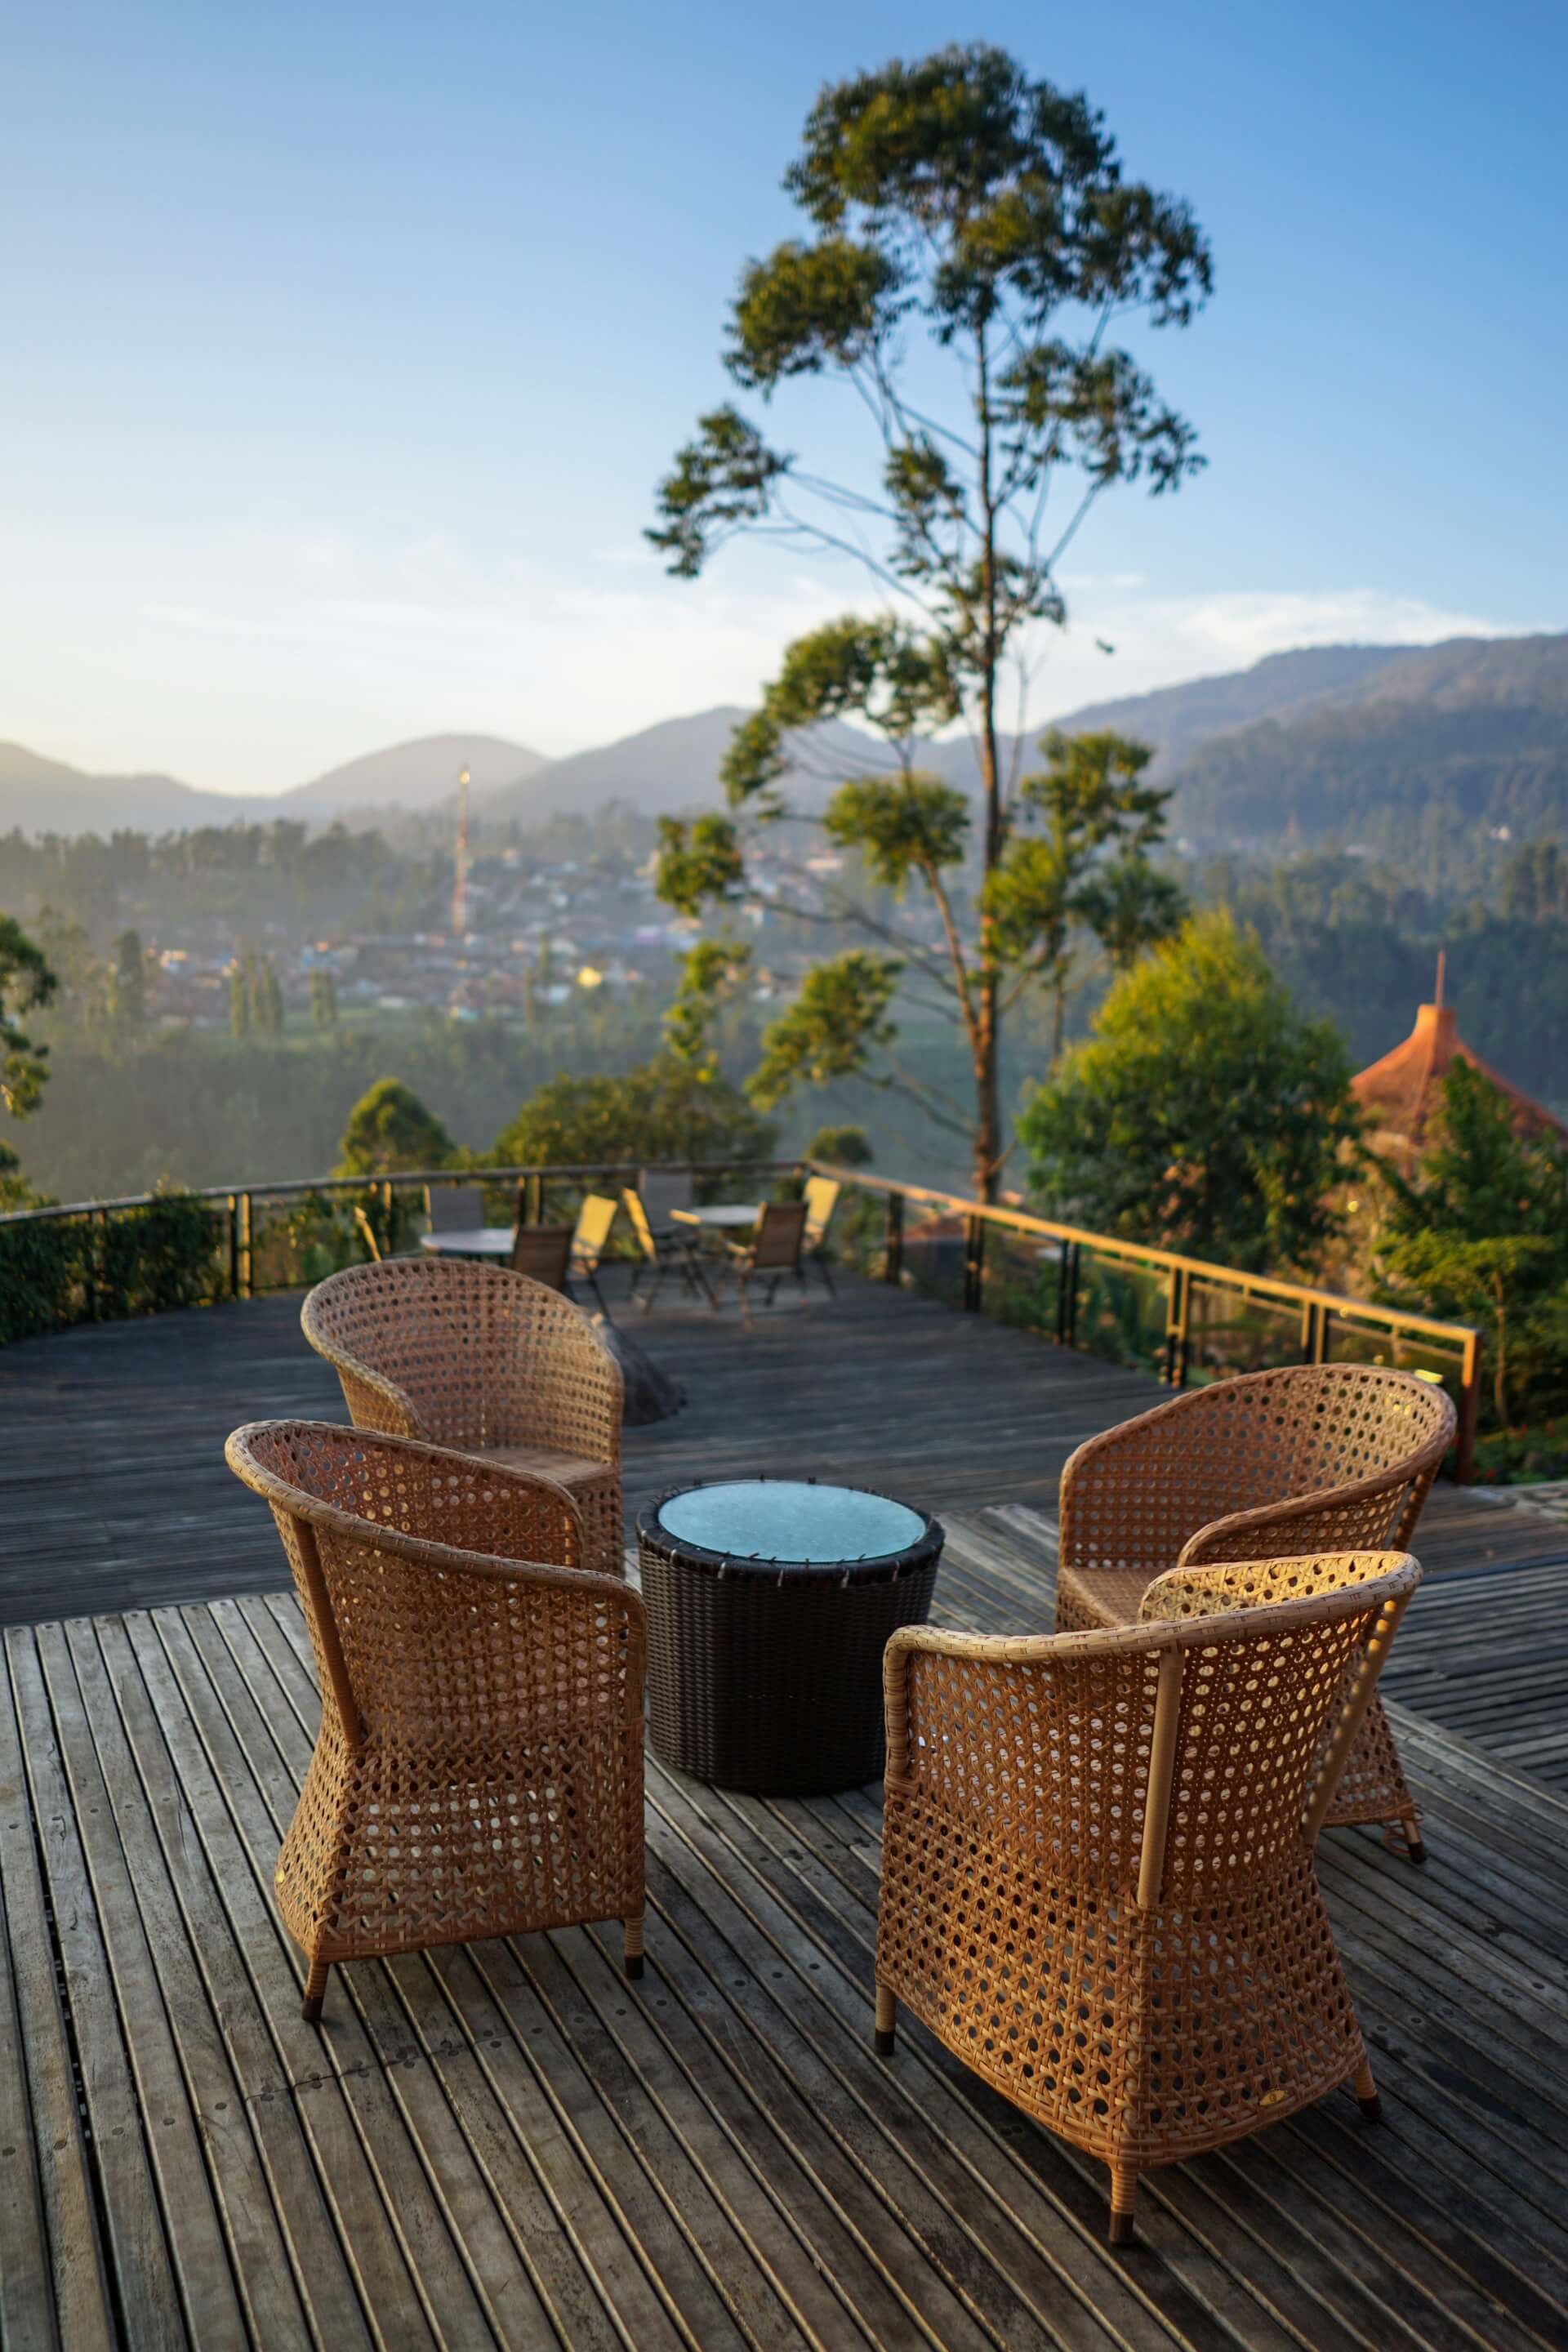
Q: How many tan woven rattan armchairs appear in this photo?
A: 4